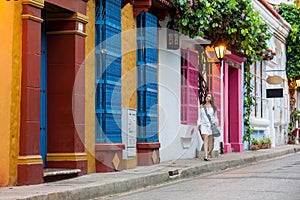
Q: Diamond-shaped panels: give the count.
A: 2